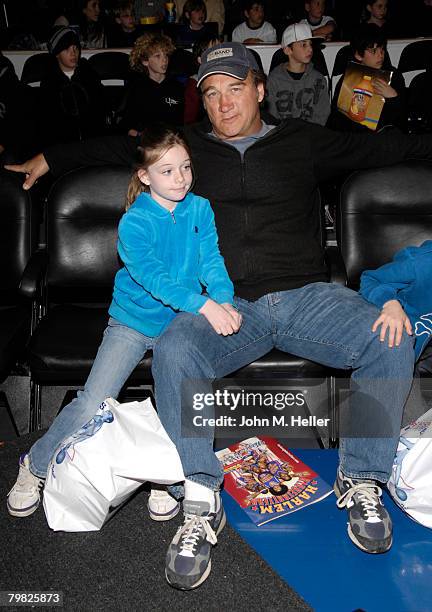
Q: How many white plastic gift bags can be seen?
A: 2